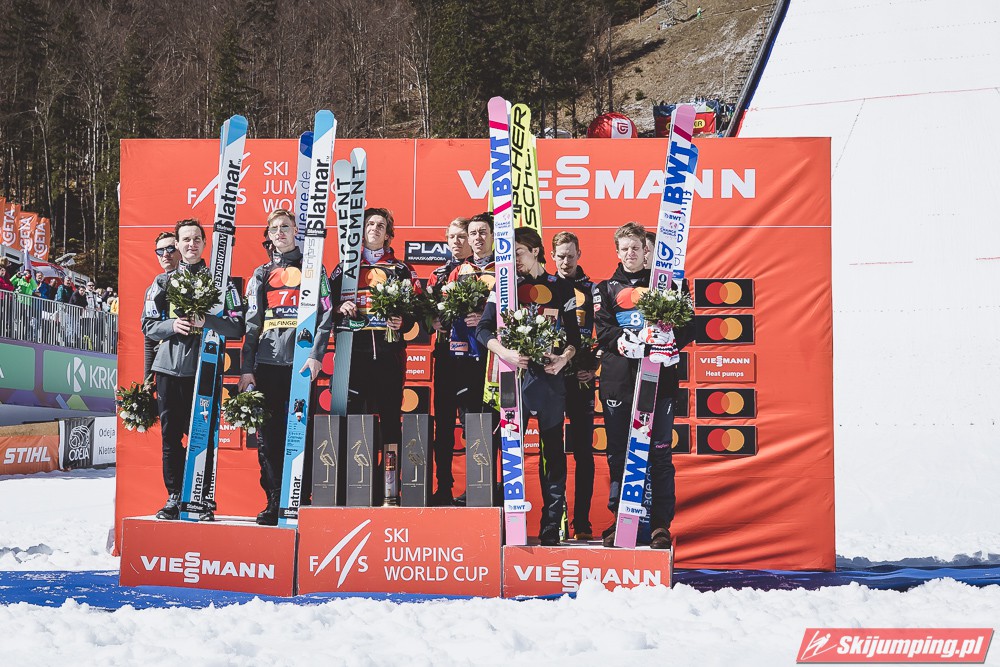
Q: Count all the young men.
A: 11